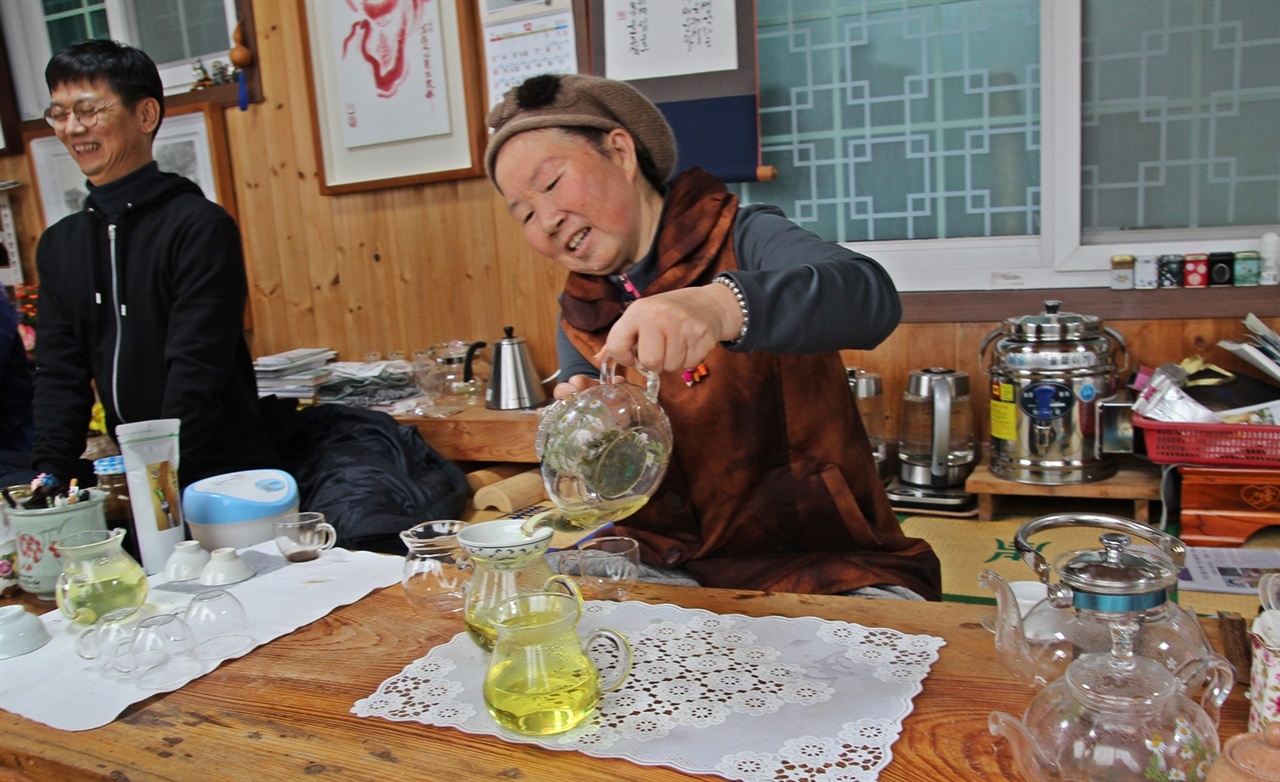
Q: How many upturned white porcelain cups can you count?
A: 3